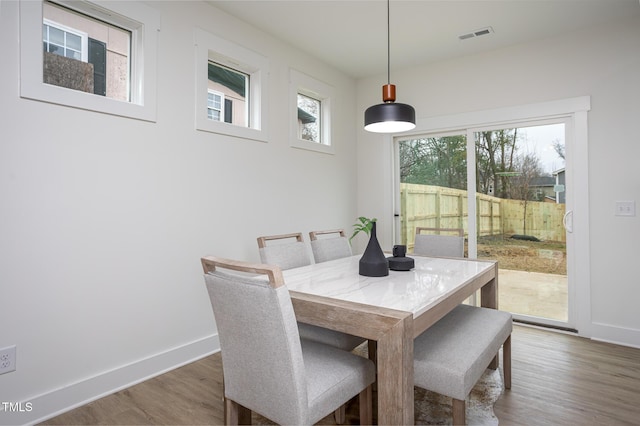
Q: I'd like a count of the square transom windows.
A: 3